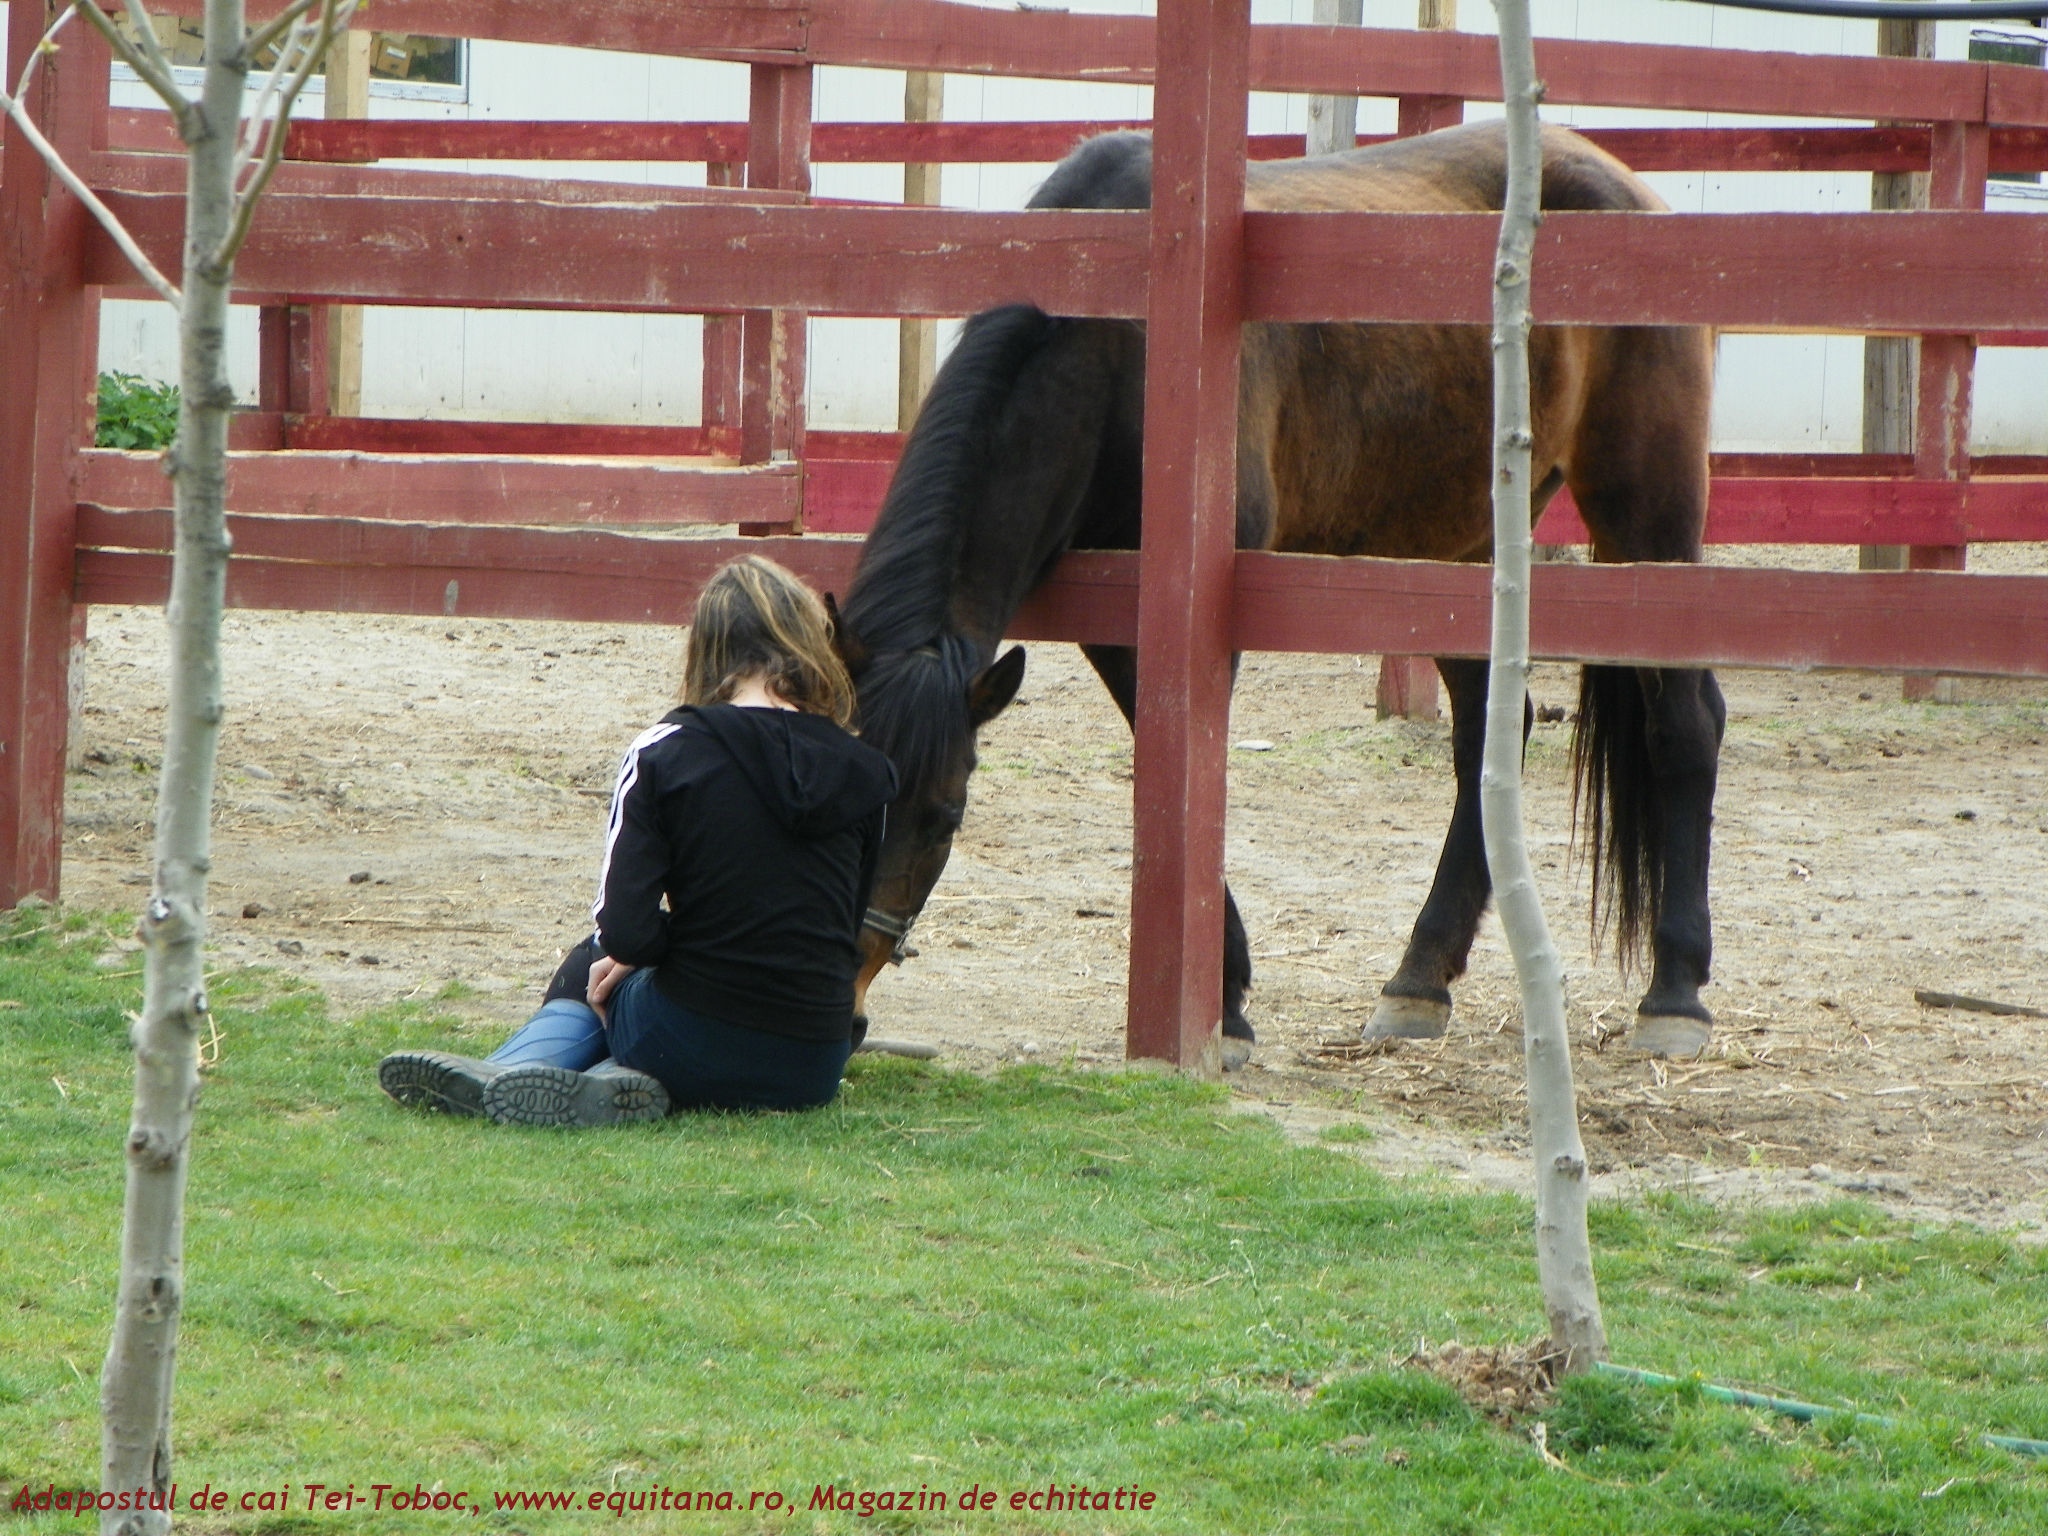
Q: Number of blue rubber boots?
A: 2